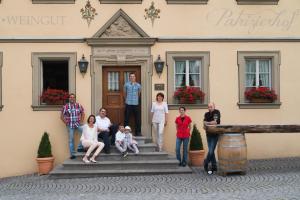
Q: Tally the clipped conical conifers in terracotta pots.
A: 2